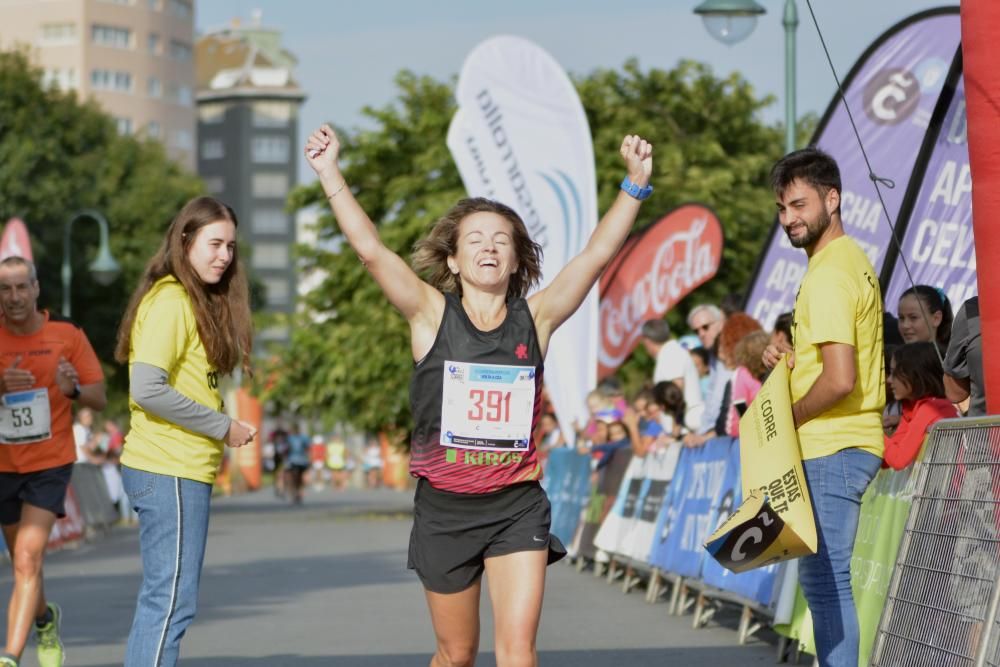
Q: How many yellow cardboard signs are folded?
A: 1